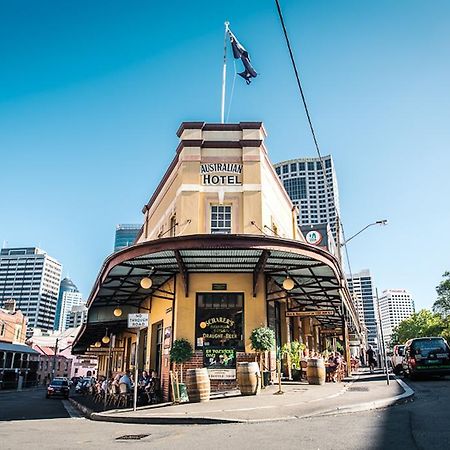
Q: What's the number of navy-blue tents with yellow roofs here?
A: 0